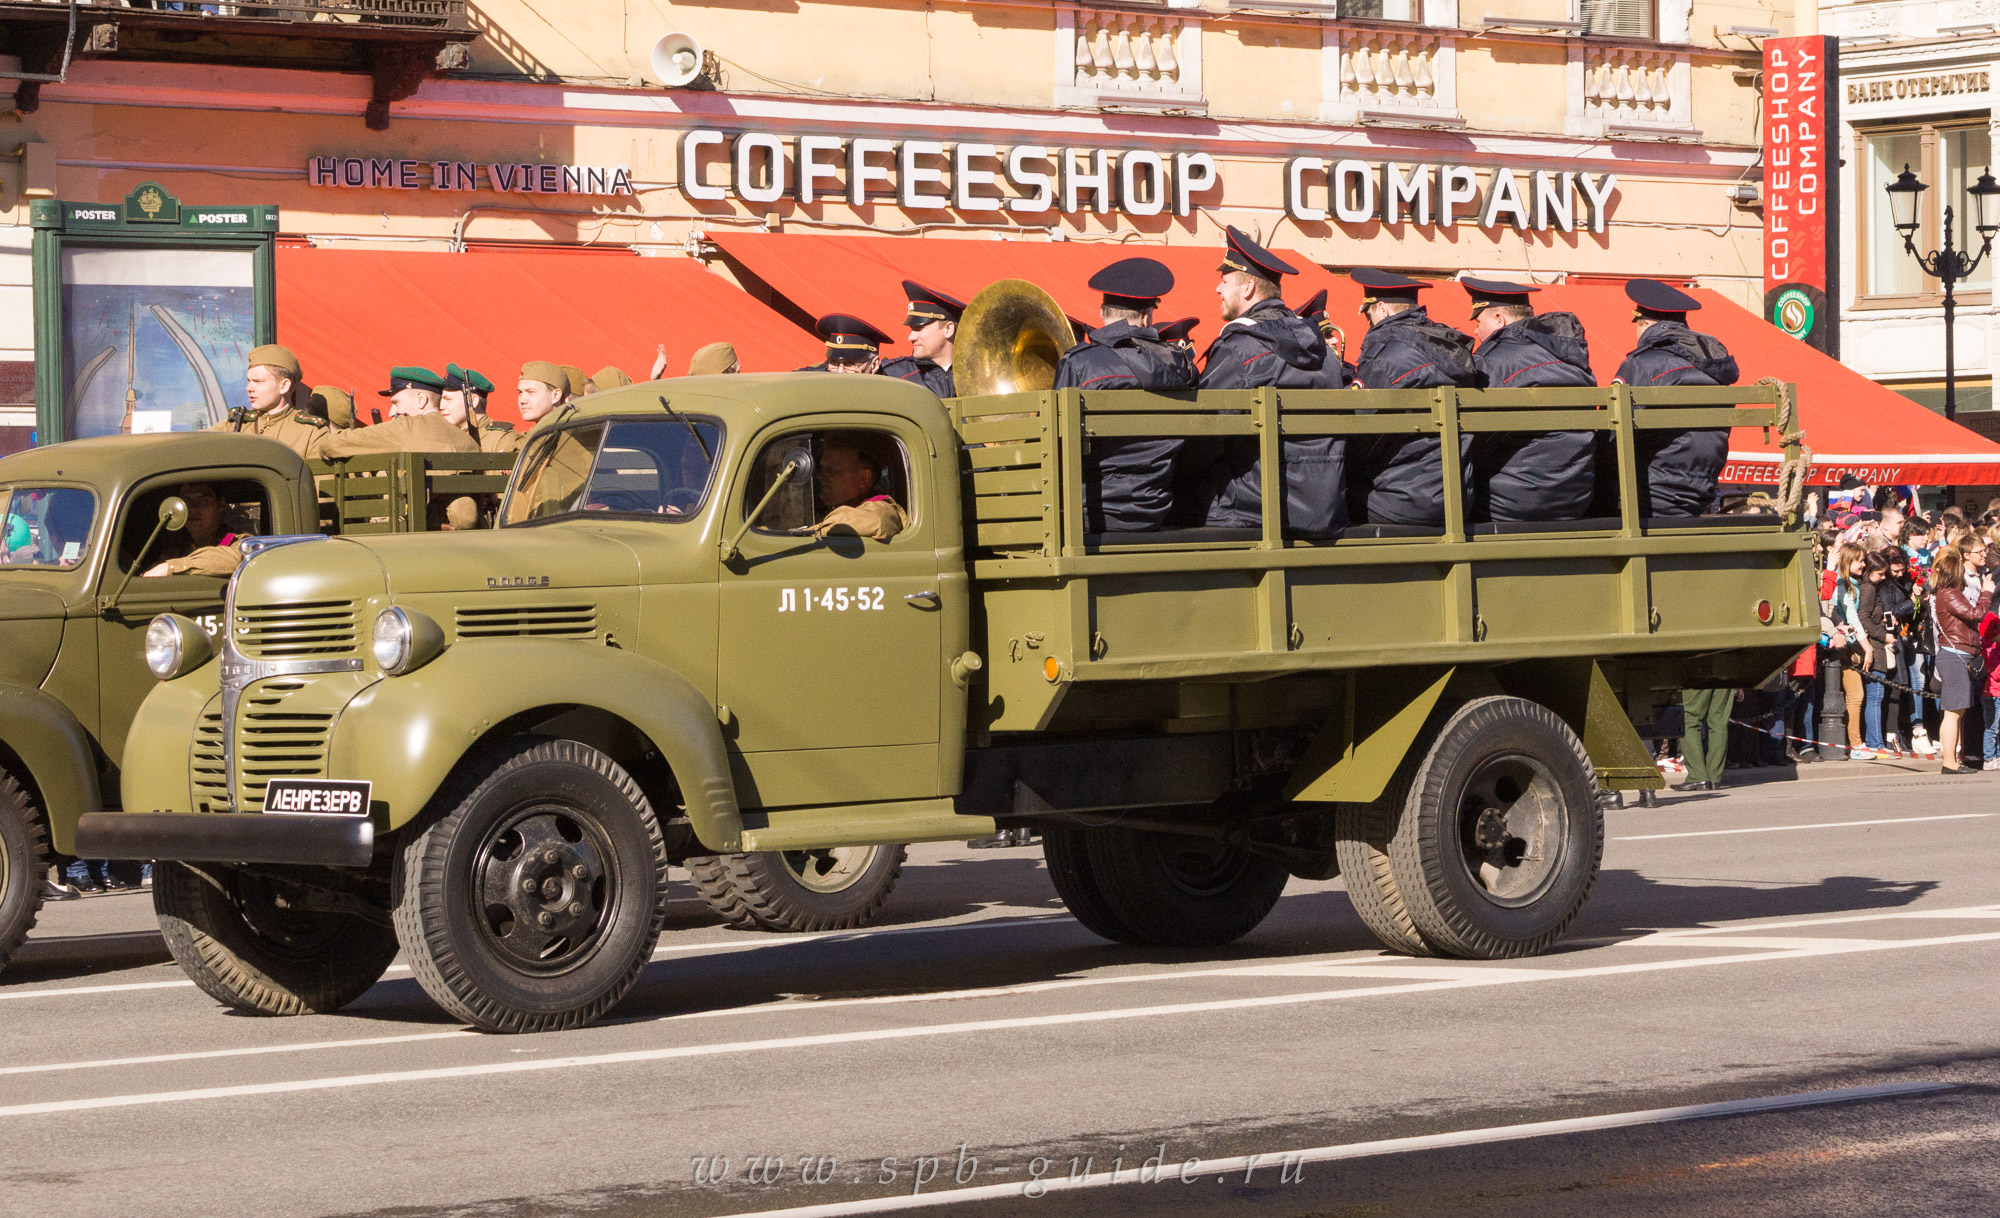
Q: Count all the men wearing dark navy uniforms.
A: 10